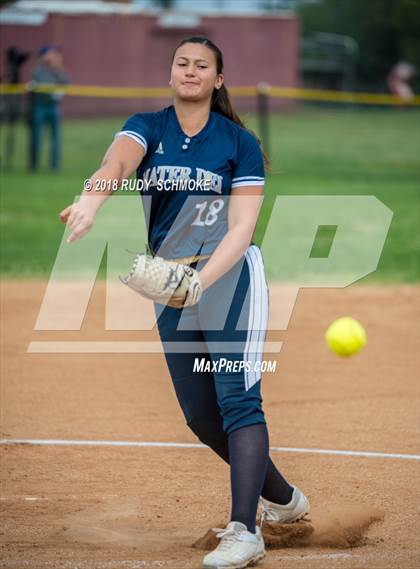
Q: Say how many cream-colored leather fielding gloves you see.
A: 1